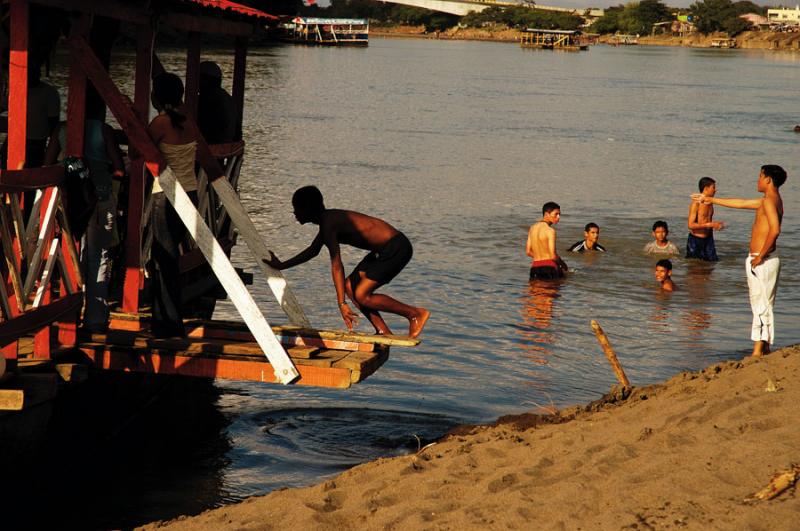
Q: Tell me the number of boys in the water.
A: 5